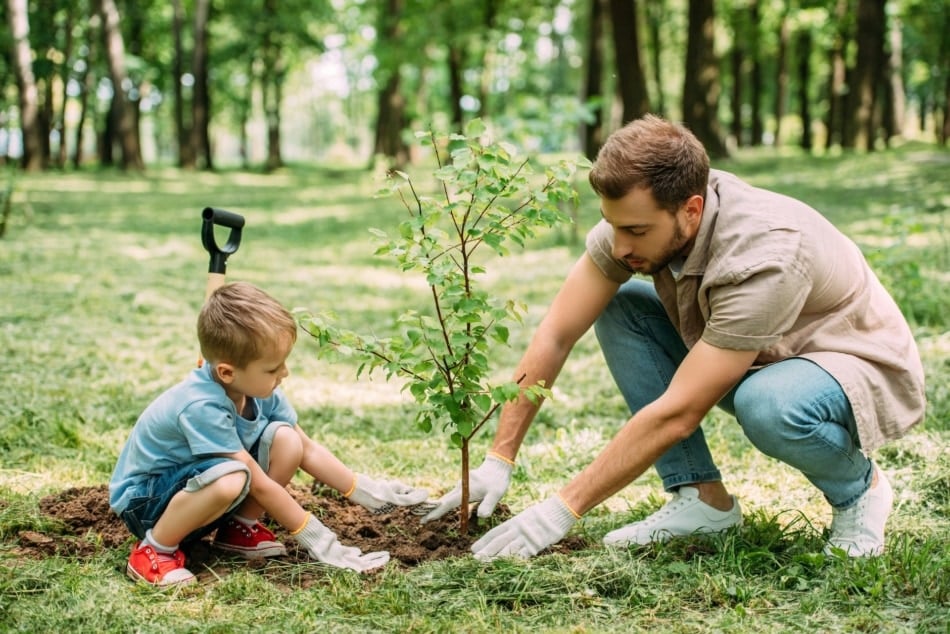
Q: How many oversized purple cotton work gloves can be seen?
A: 0